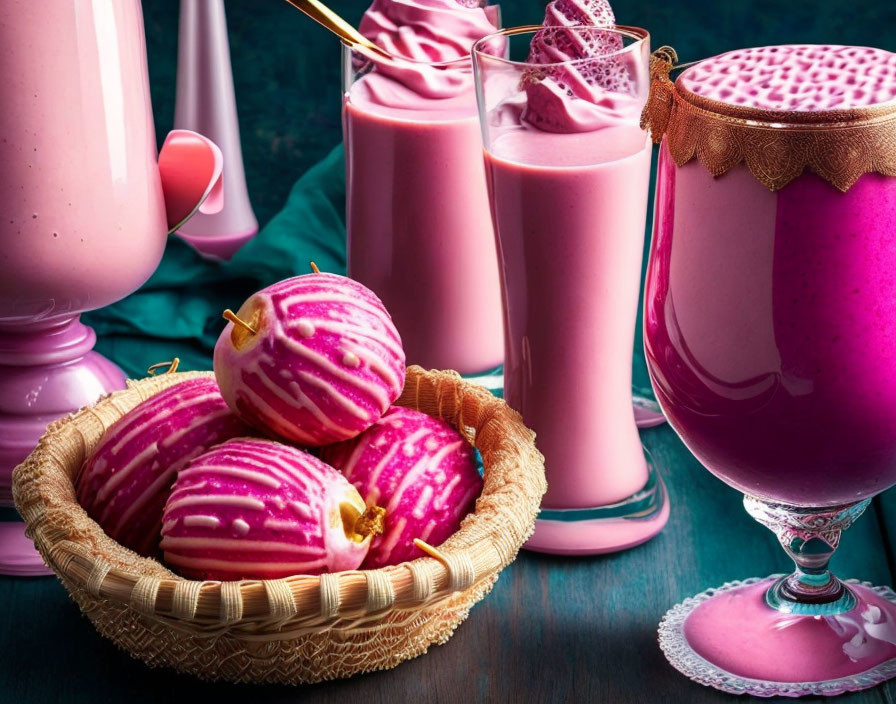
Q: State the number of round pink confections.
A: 4